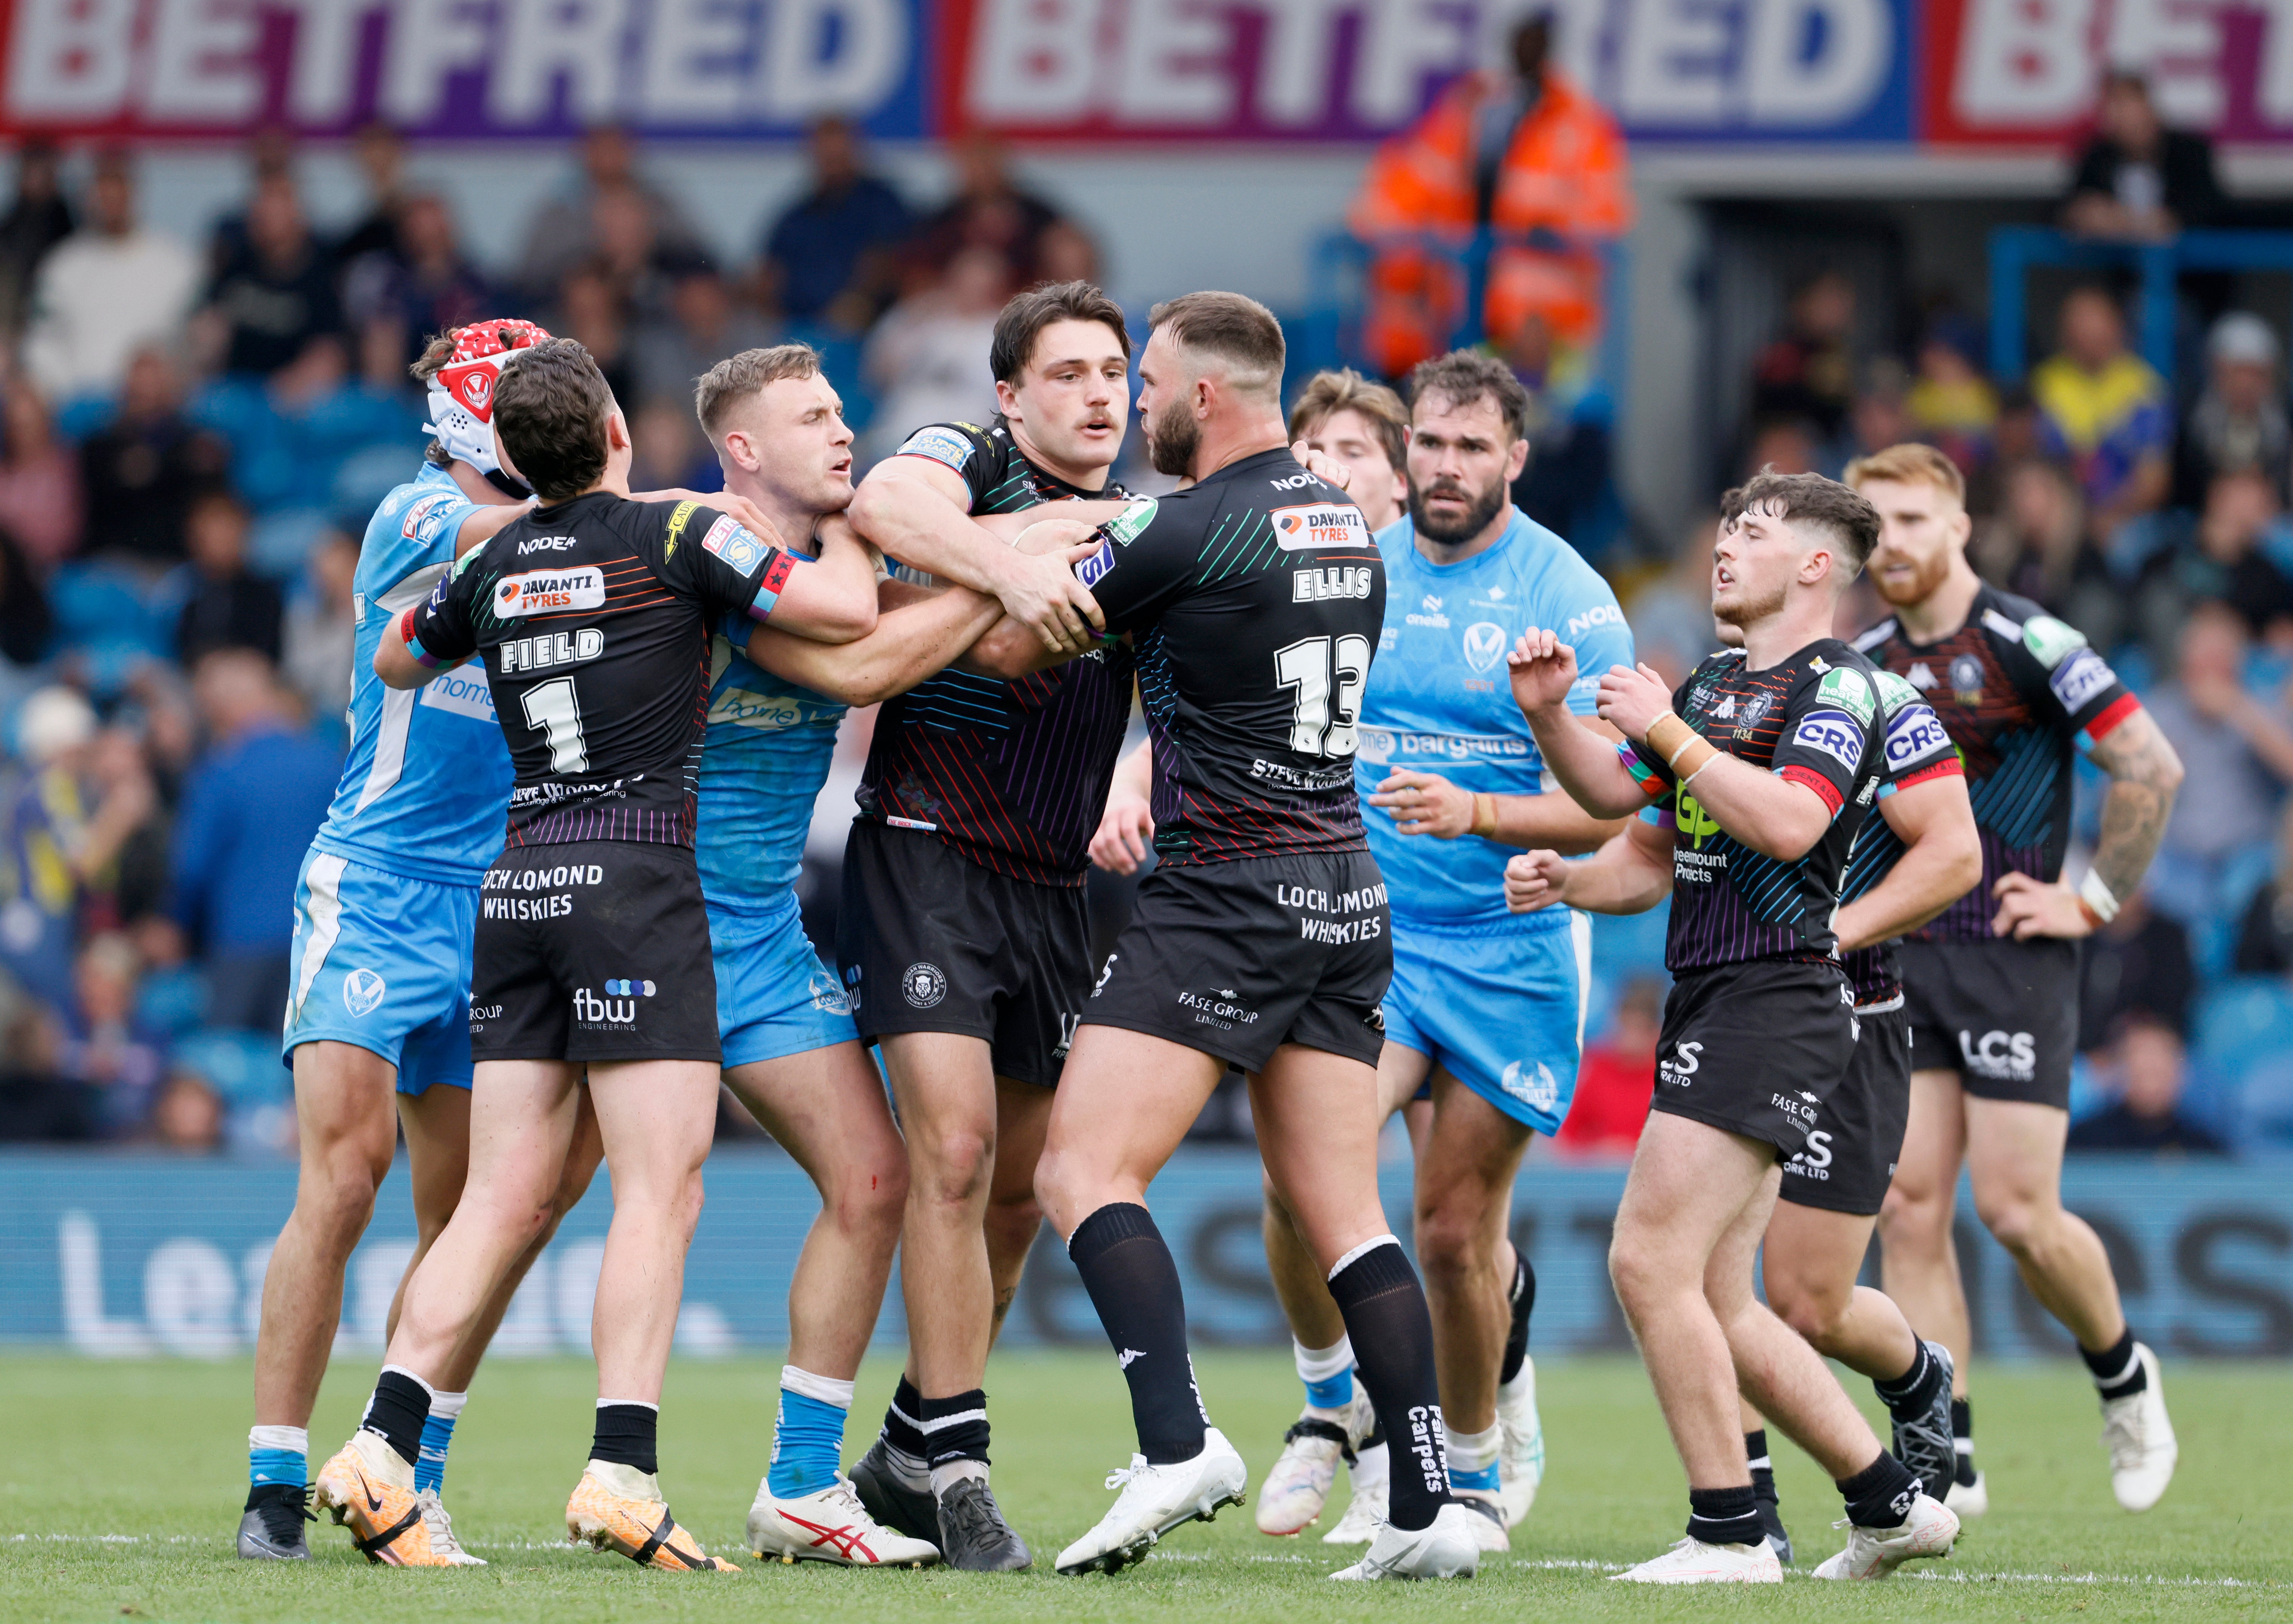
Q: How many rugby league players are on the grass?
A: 10